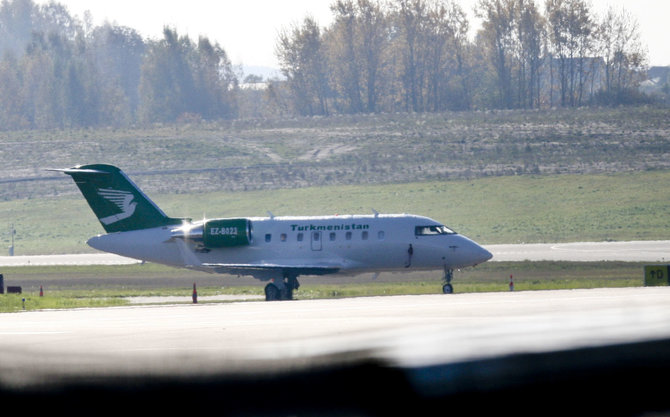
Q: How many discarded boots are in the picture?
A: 0